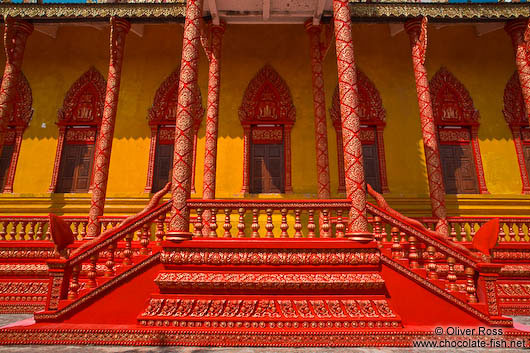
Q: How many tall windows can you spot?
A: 7